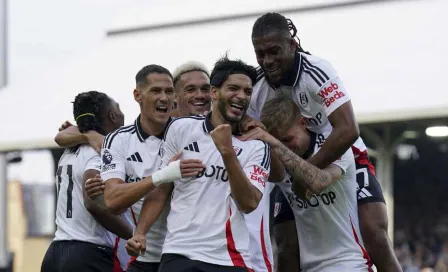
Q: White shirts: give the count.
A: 6